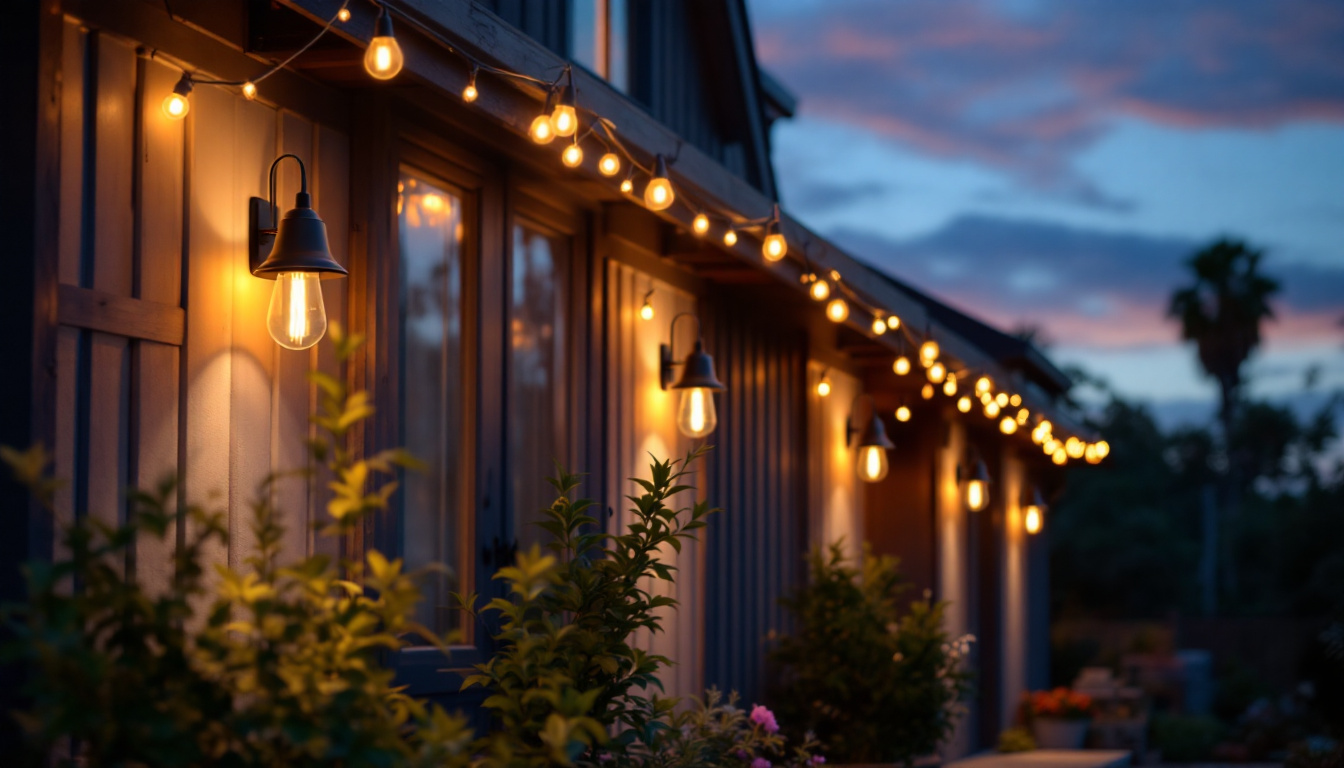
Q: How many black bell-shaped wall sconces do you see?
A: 5